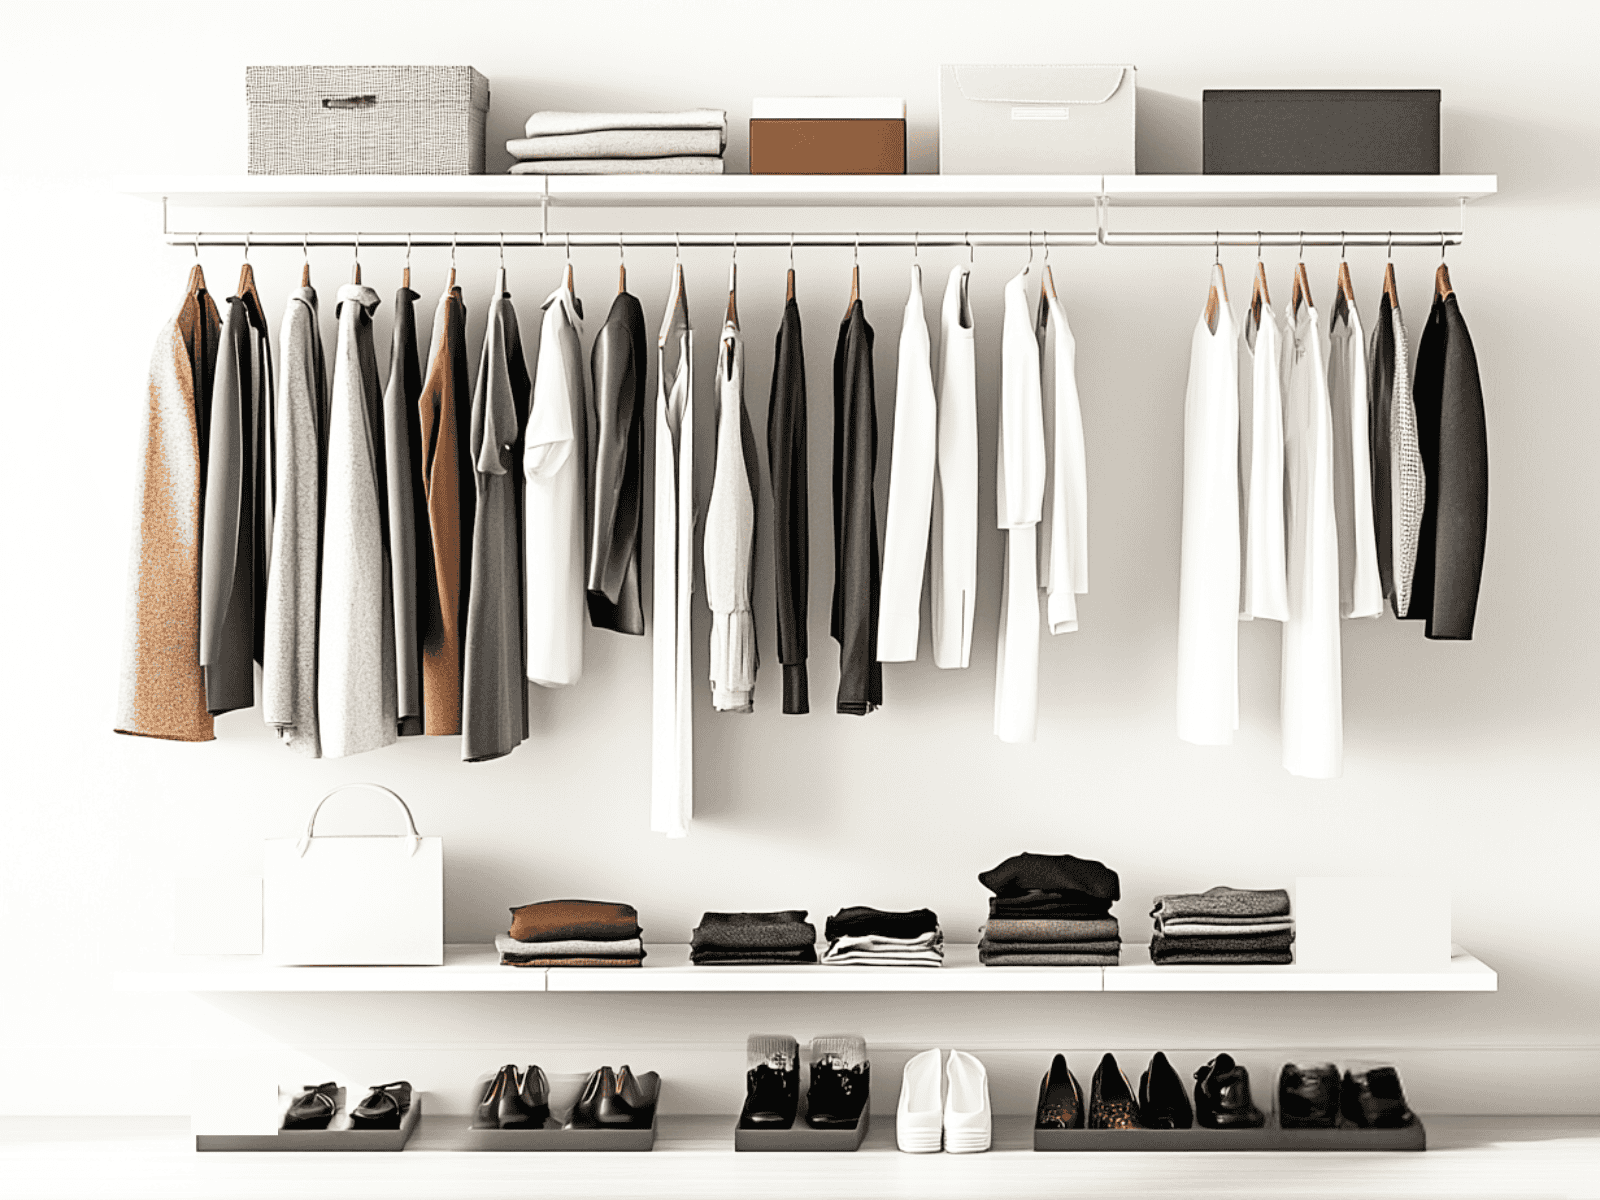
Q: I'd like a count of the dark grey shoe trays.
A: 4